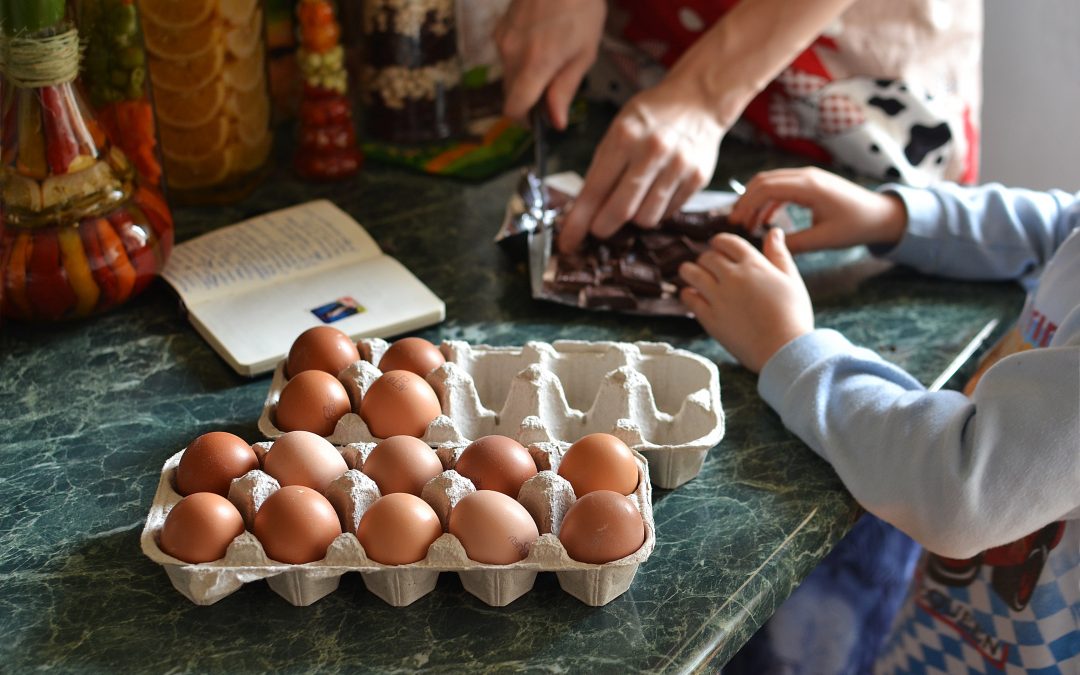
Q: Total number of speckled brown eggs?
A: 14